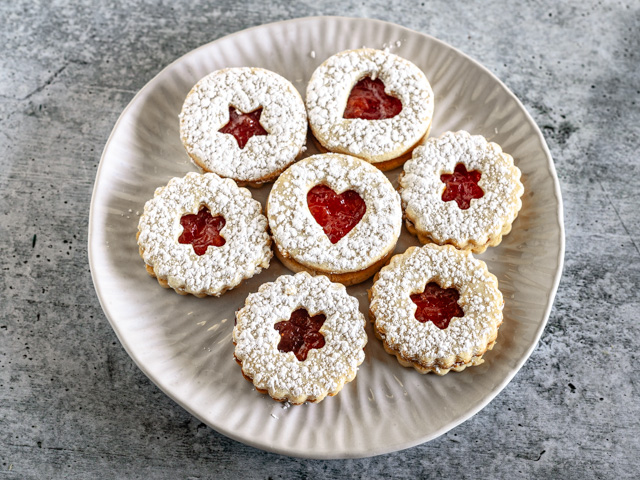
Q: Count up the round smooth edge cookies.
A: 3